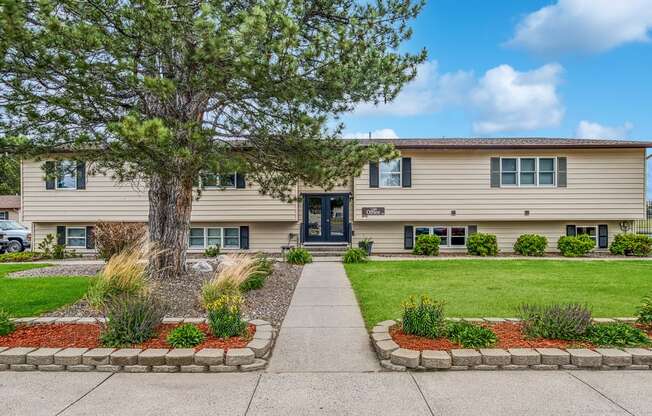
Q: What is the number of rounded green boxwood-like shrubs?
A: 5